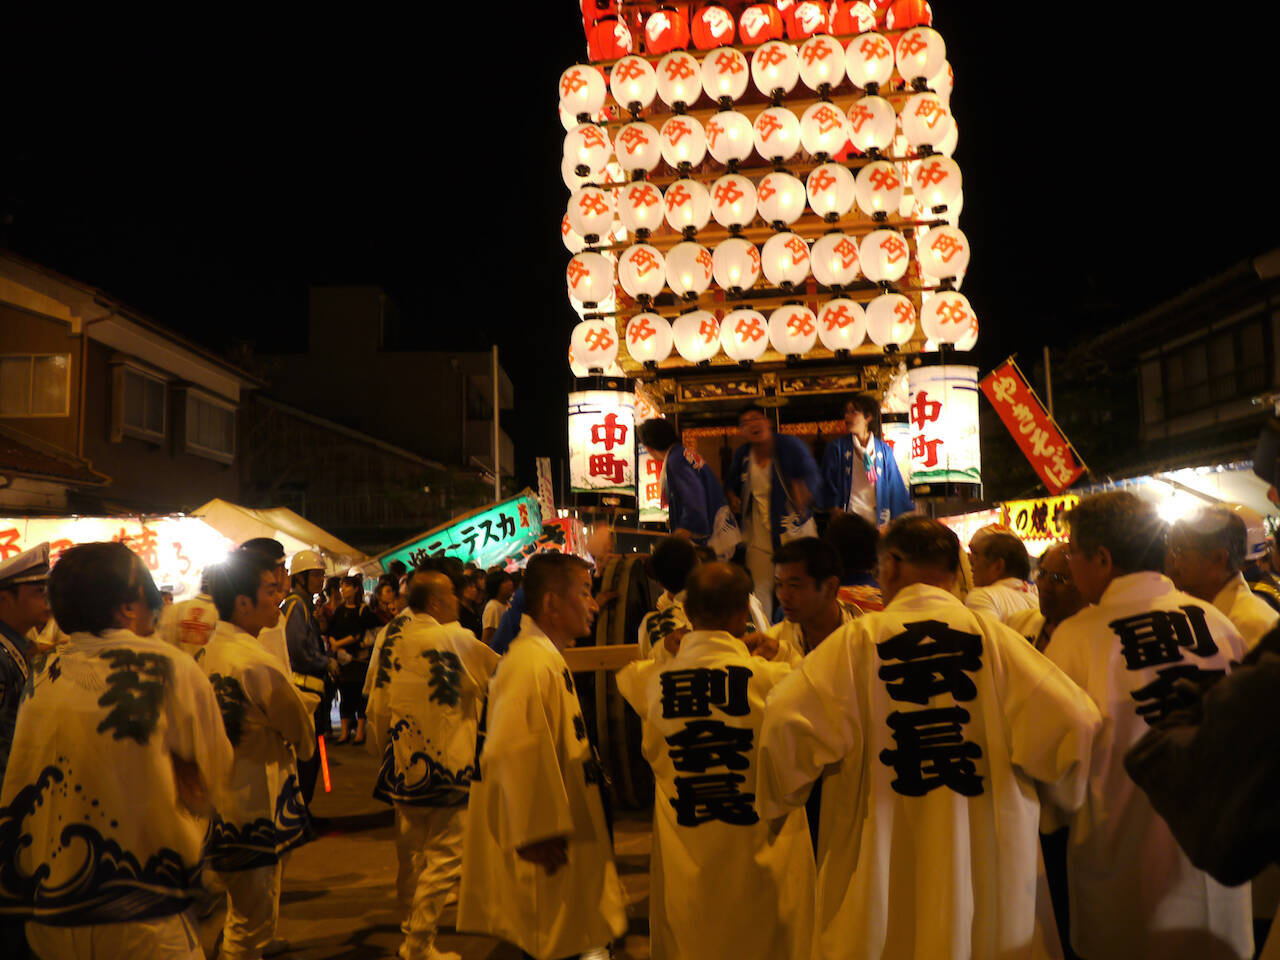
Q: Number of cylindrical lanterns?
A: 4